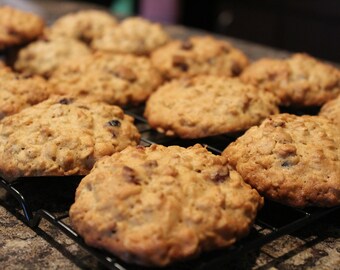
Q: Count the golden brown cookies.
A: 13